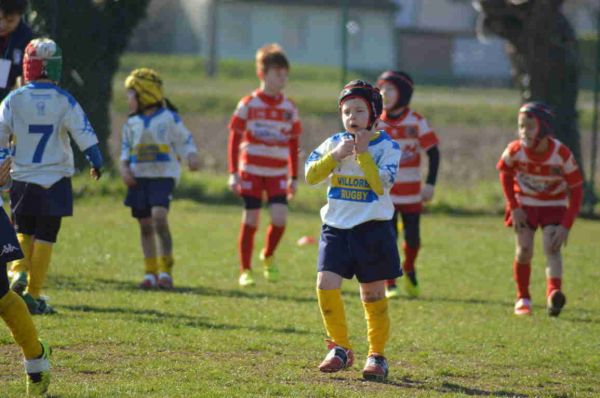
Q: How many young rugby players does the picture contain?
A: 7